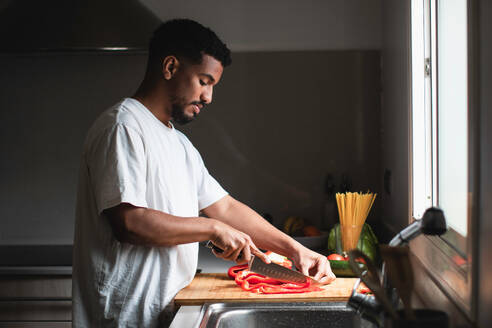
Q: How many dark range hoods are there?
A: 1